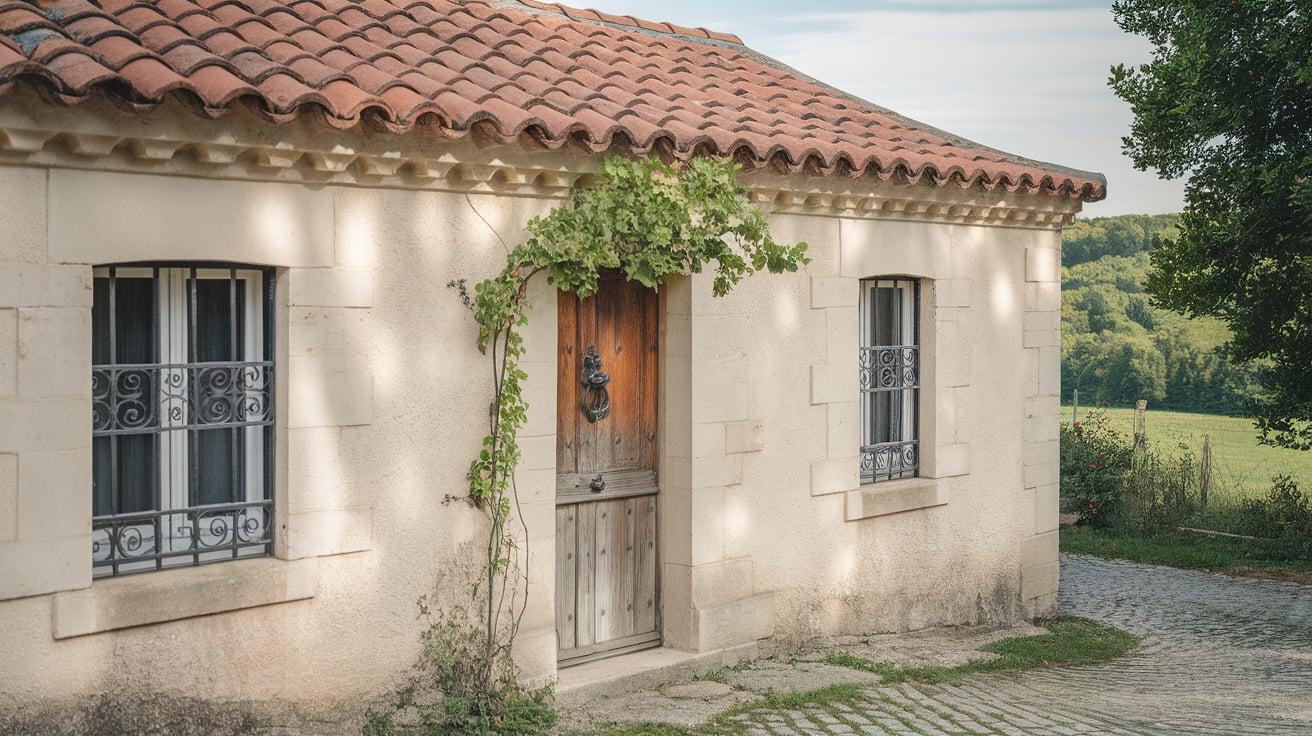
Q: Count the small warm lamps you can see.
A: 0